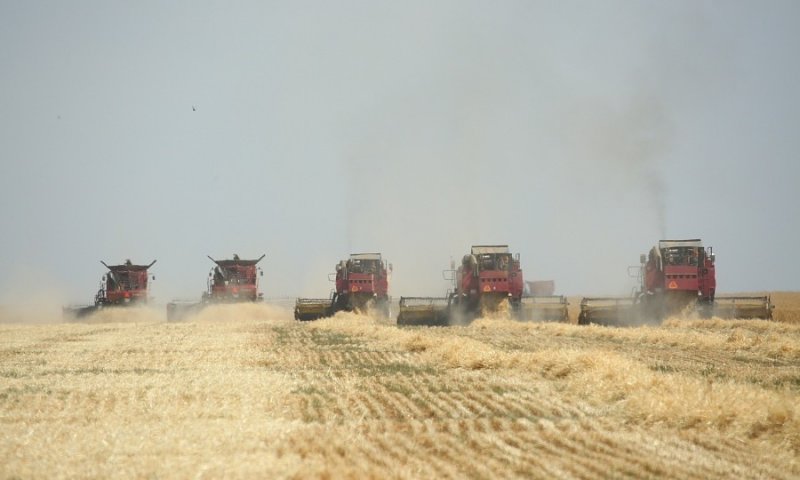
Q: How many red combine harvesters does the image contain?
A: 5